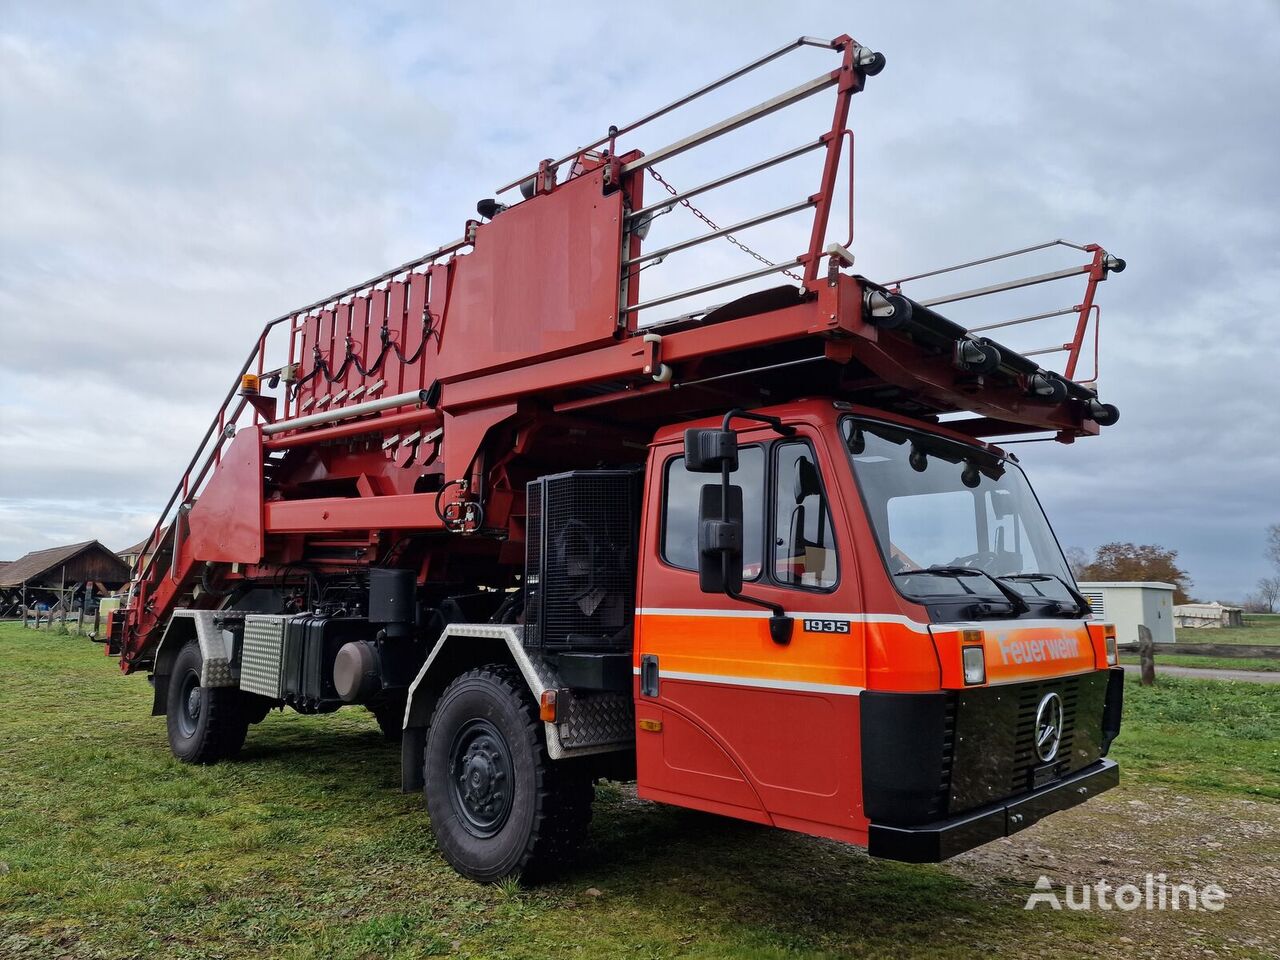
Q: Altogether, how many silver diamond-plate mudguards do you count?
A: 2